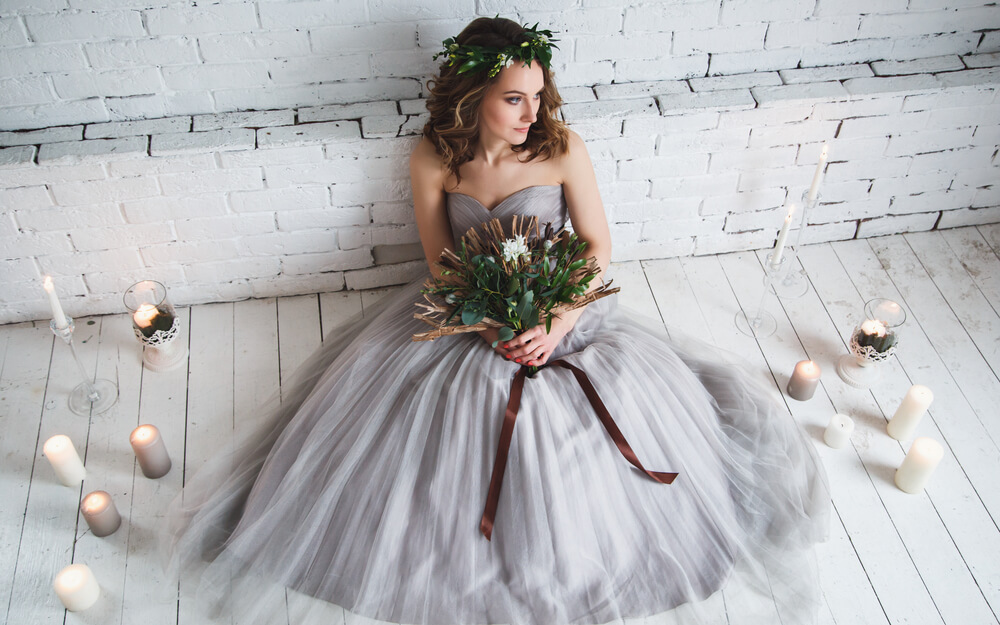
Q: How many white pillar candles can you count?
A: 5